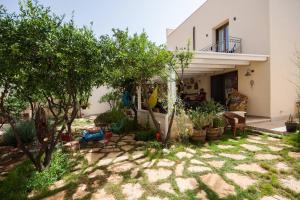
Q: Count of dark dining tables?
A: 1